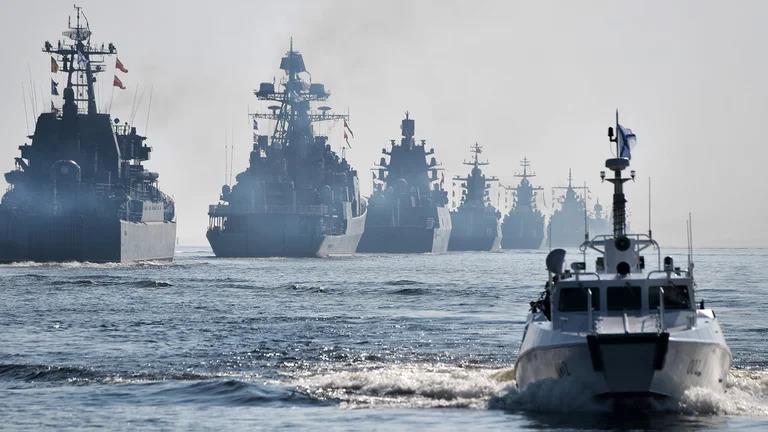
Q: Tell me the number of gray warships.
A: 7